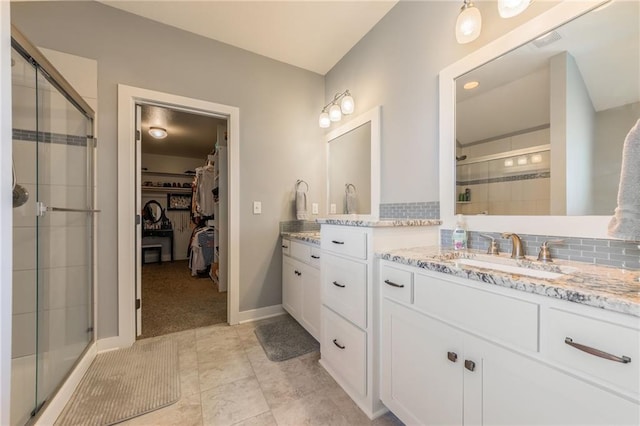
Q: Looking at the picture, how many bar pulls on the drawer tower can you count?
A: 3